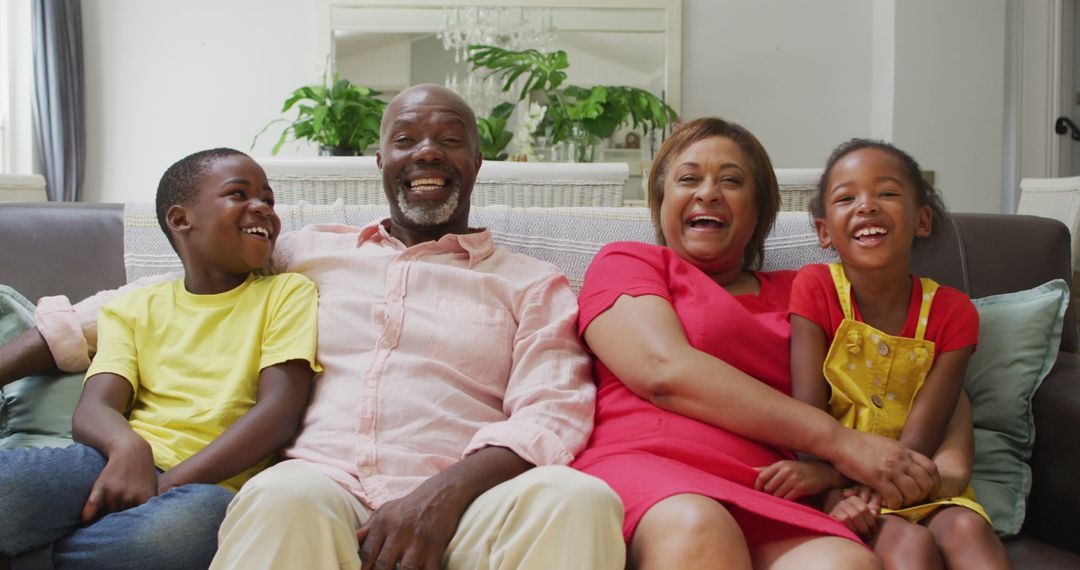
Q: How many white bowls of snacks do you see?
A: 0